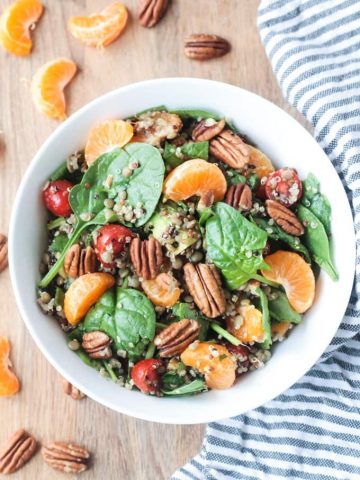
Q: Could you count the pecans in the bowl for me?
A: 9